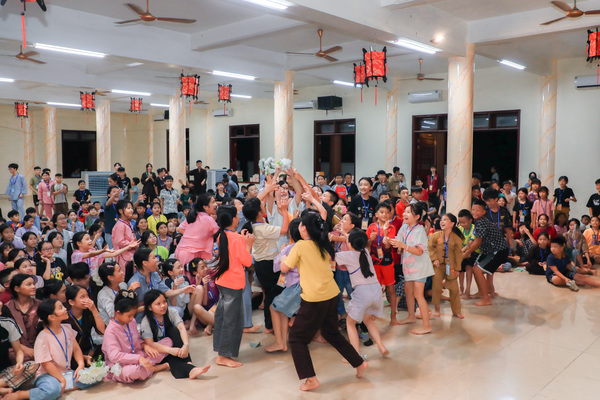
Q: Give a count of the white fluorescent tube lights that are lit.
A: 11